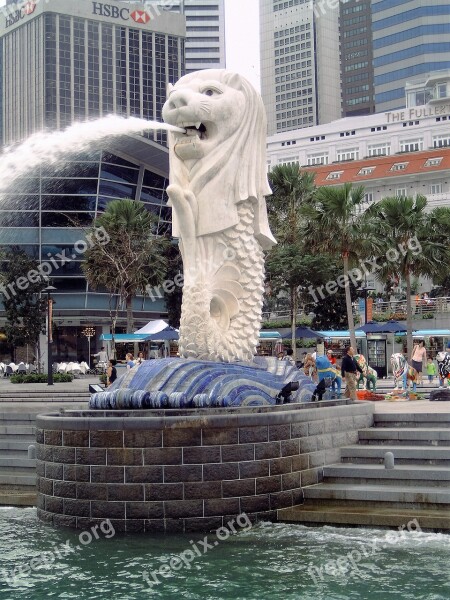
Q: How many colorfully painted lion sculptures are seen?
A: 4